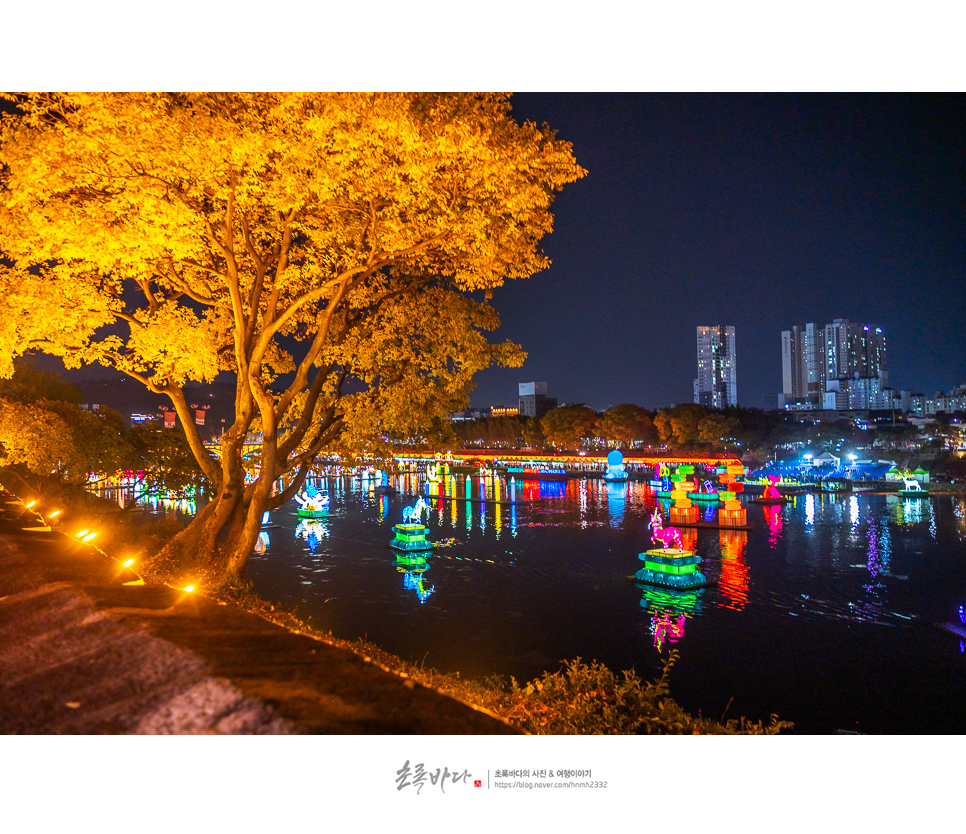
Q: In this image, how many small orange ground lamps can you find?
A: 6